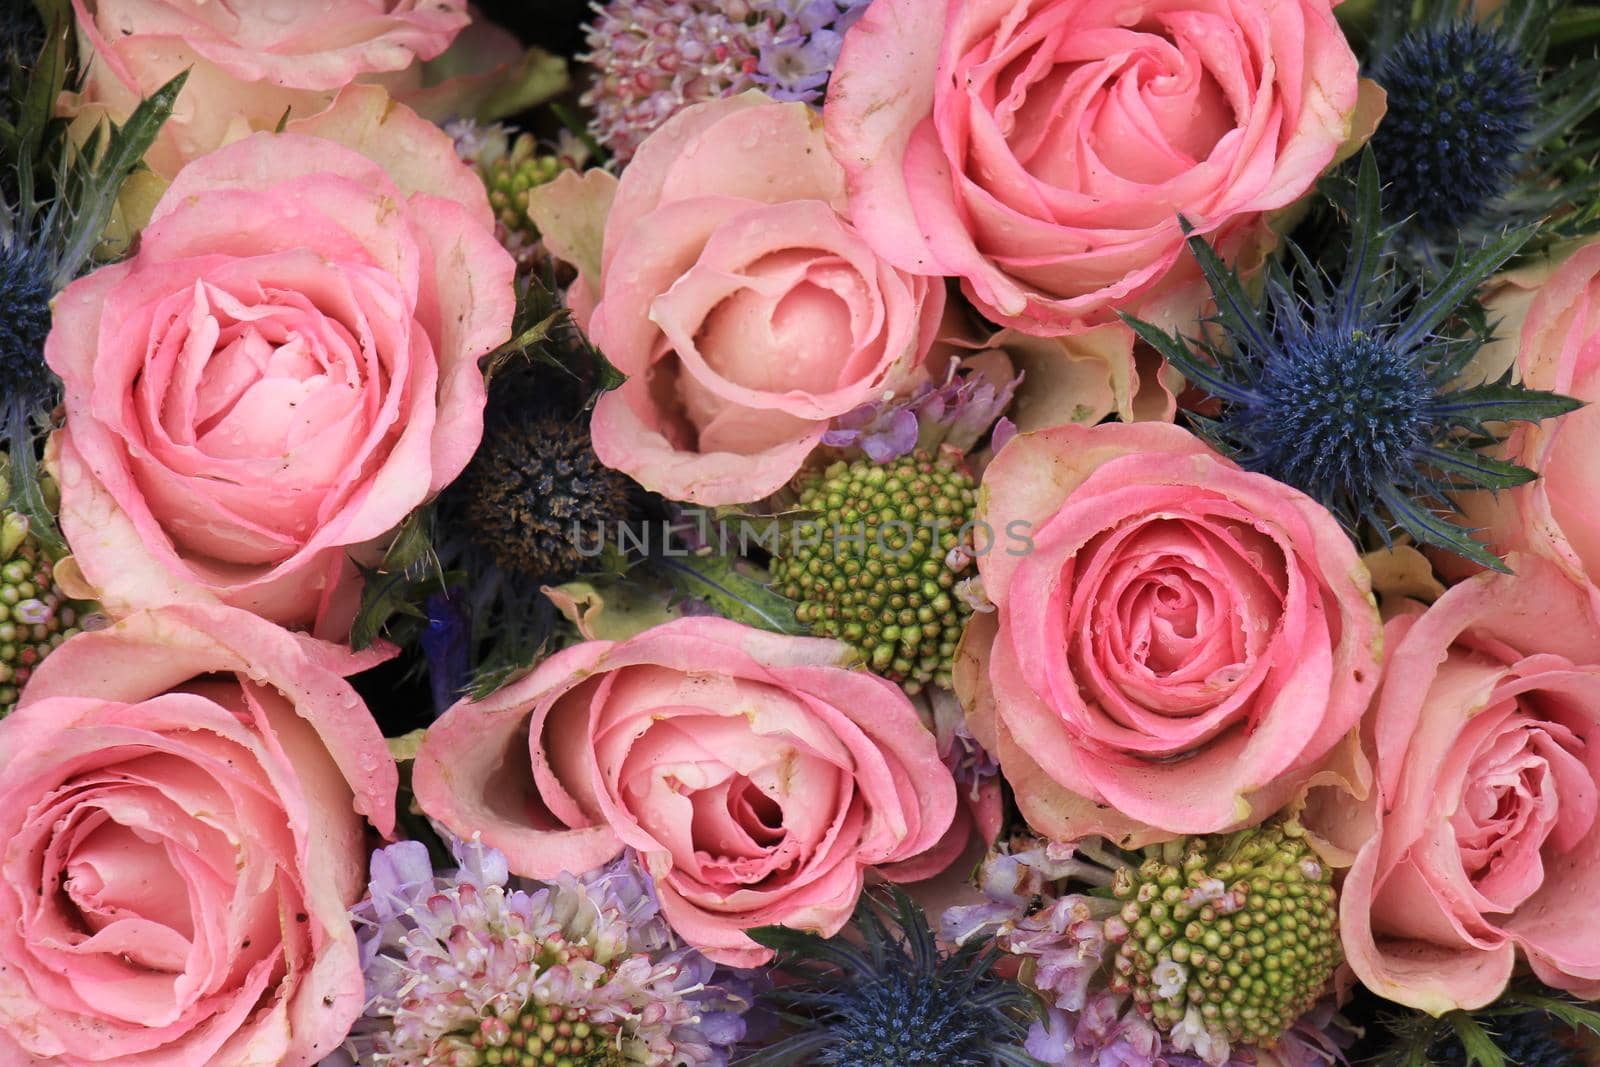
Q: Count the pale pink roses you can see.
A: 9